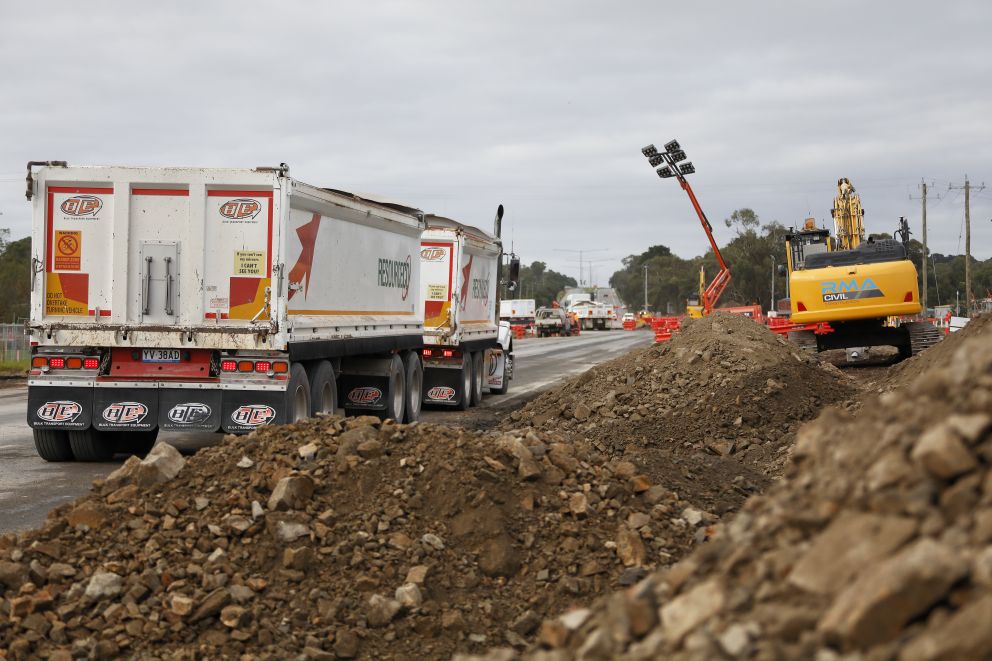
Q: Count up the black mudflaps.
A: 6